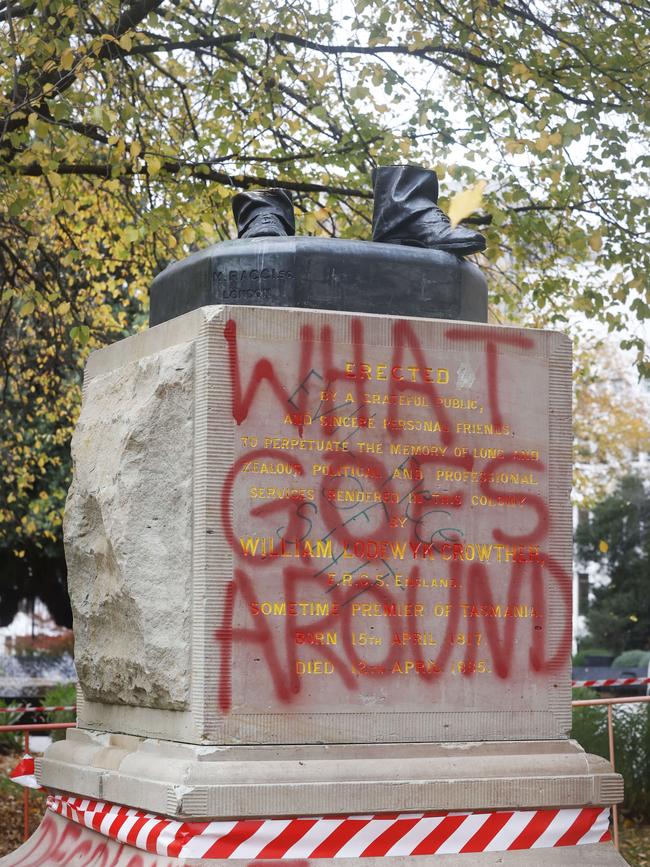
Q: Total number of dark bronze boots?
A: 2